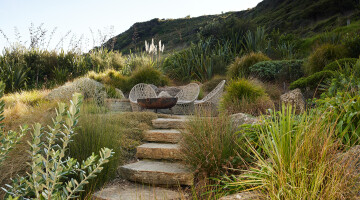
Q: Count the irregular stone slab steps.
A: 5